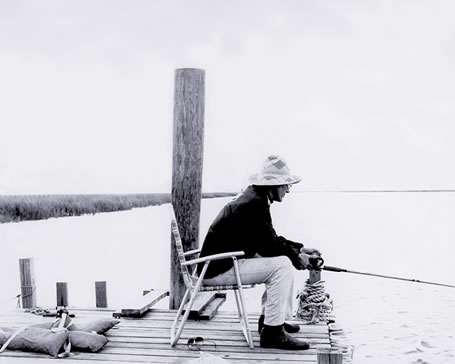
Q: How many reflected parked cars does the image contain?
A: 0